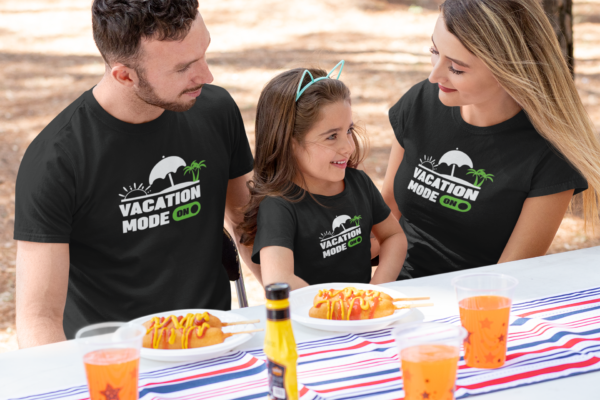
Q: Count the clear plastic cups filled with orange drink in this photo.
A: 3